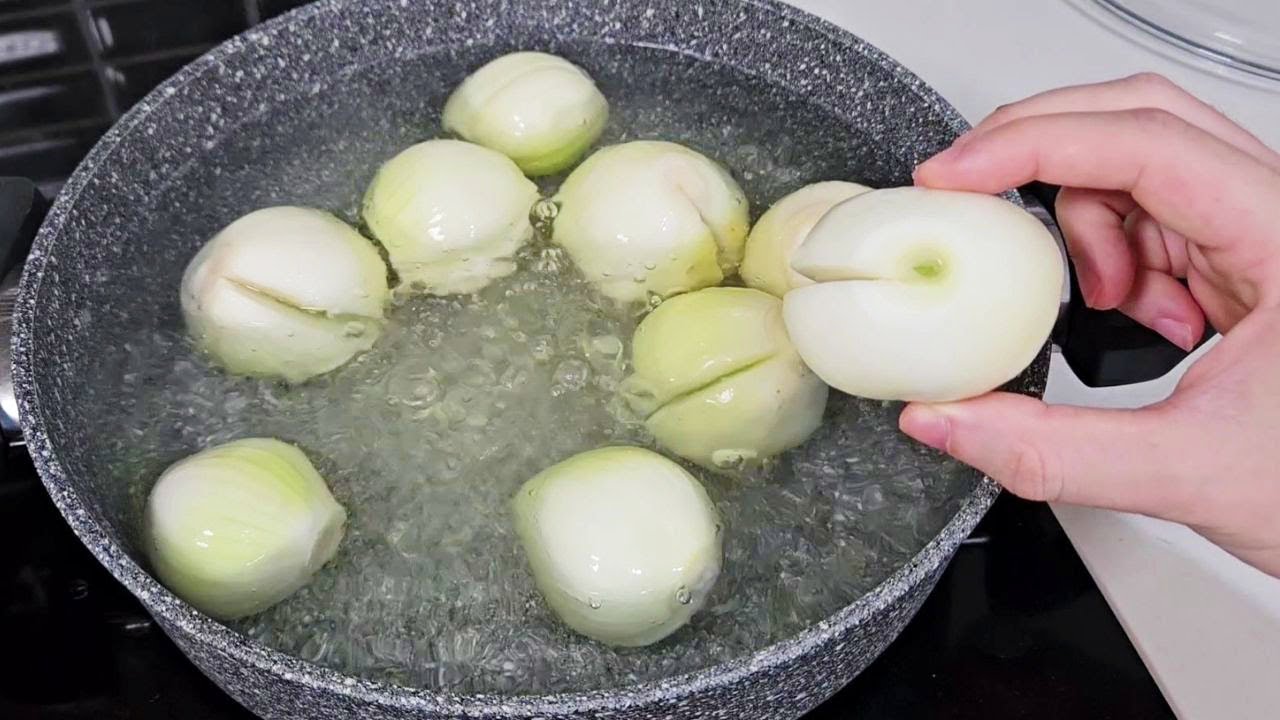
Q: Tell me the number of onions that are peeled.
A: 9